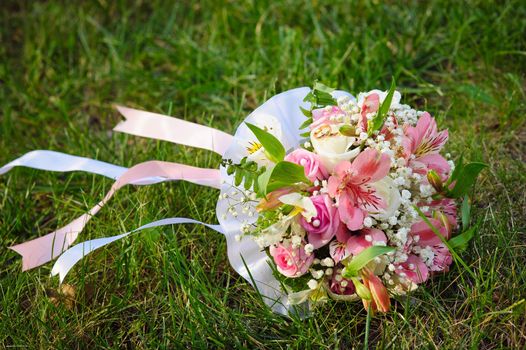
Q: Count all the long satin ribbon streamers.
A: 4